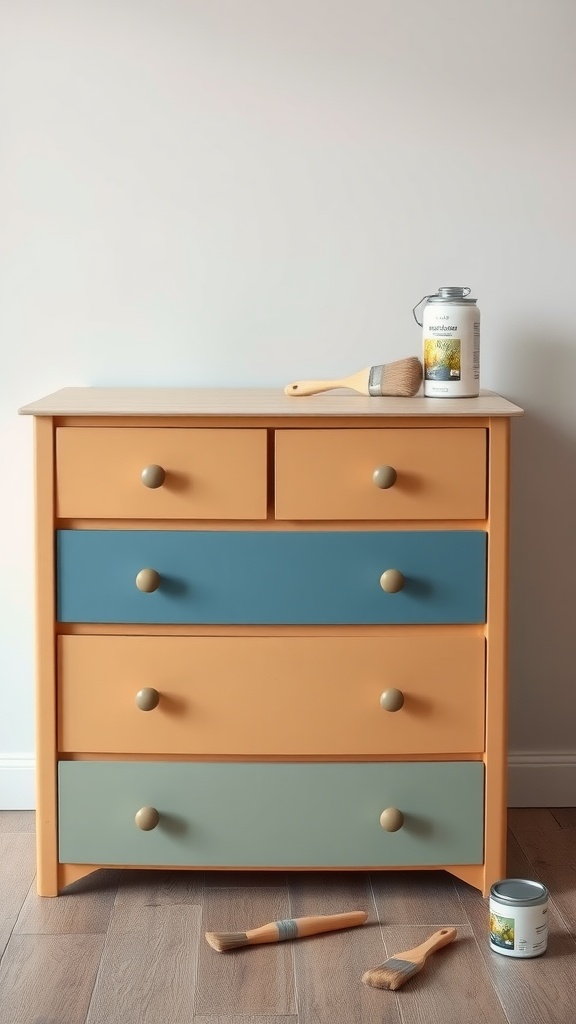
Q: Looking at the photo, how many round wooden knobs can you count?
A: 8